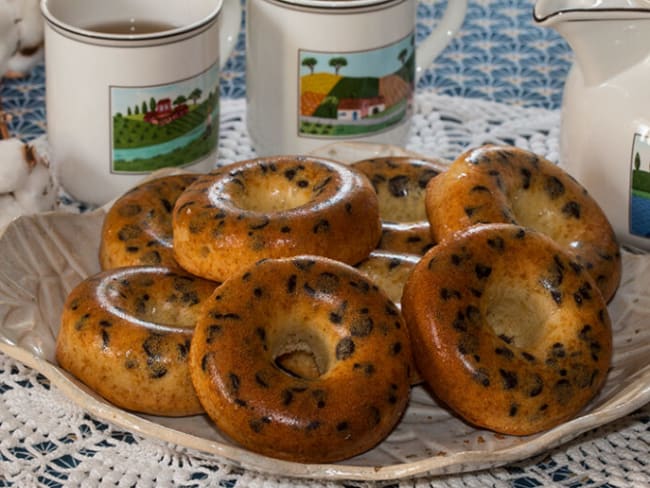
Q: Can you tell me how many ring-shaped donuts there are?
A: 8